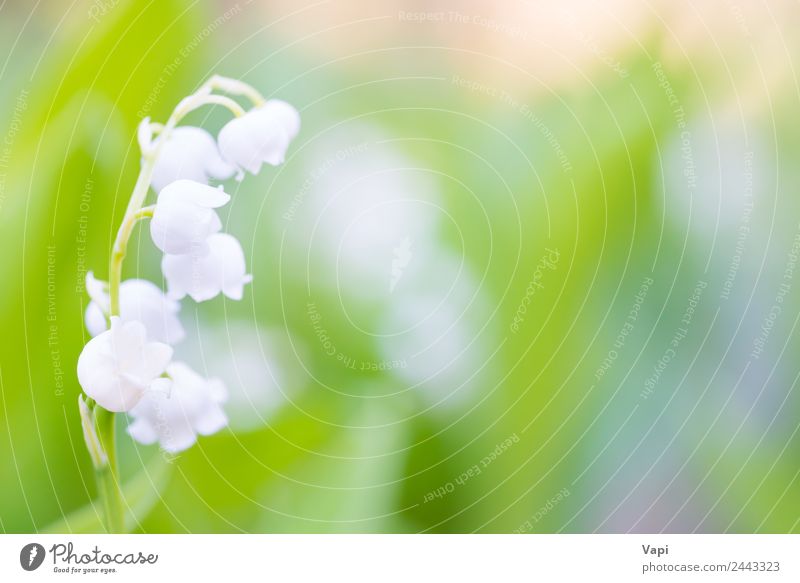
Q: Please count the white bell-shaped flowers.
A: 7